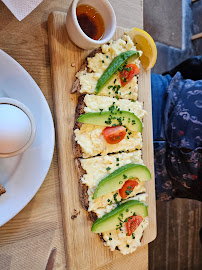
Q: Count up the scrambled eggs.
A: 4